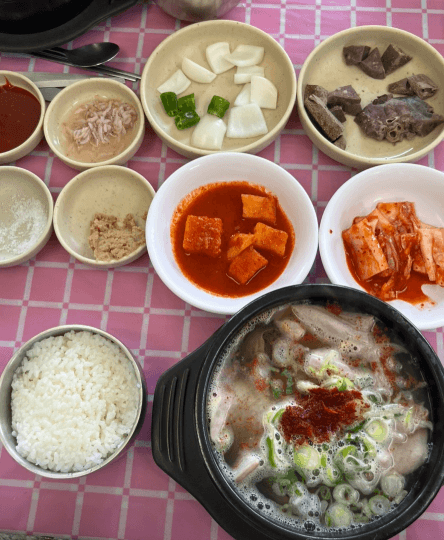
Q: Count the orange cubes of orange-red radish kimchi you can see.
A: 5